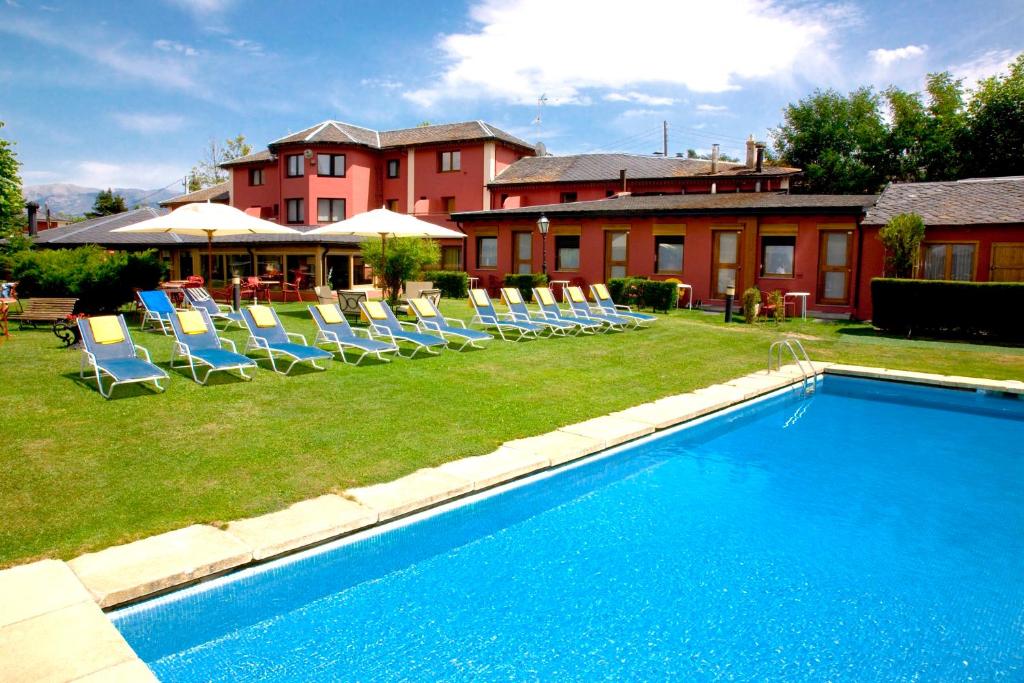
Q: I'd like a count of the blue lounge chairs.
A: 13